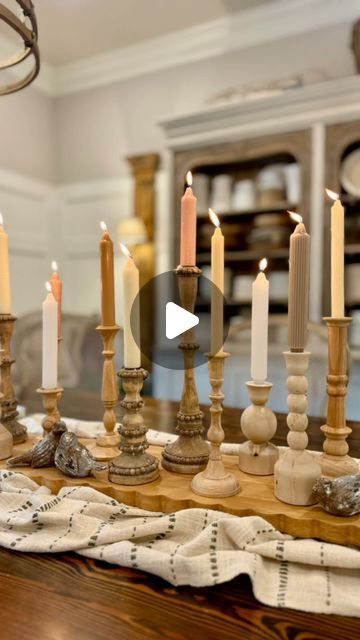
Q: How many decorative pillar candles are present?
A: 10